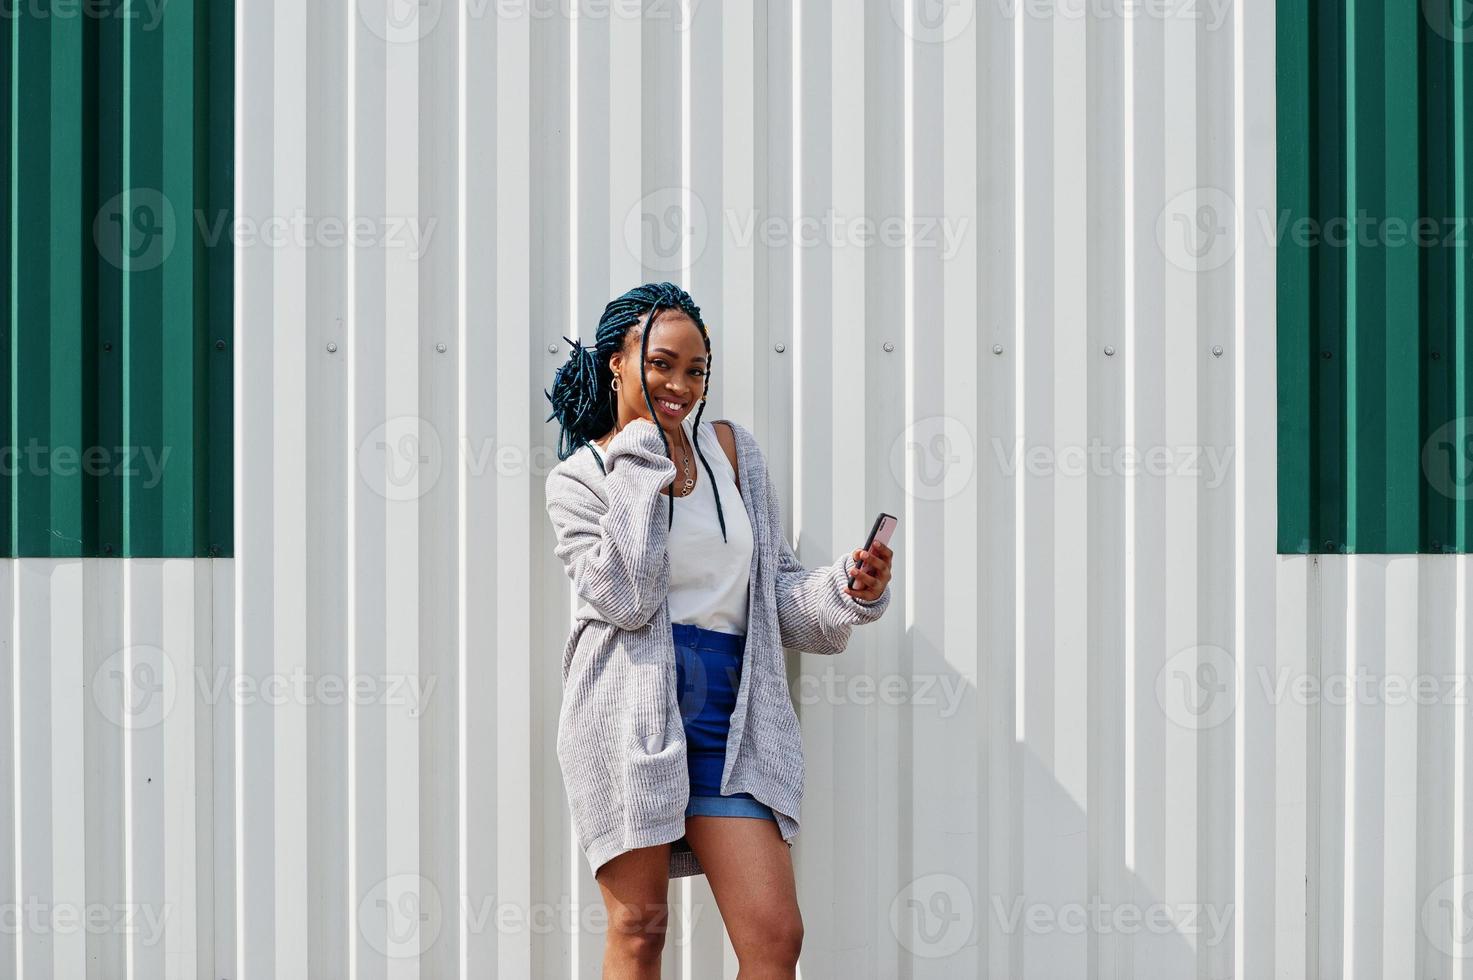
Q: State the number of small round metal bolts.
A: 12